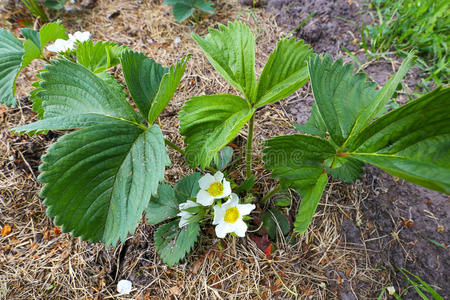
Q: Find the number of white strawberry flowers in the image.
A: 5